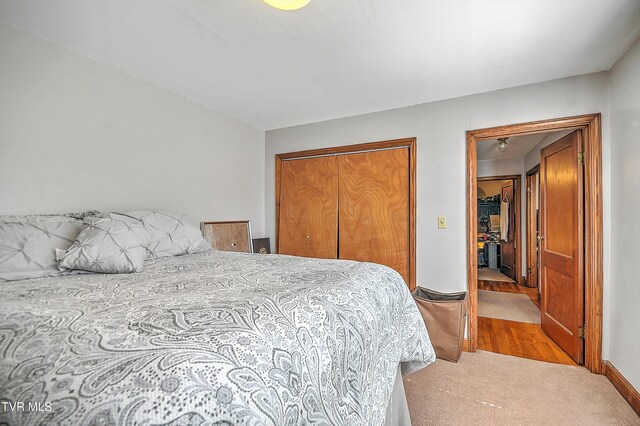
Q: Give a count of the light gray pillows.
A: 3